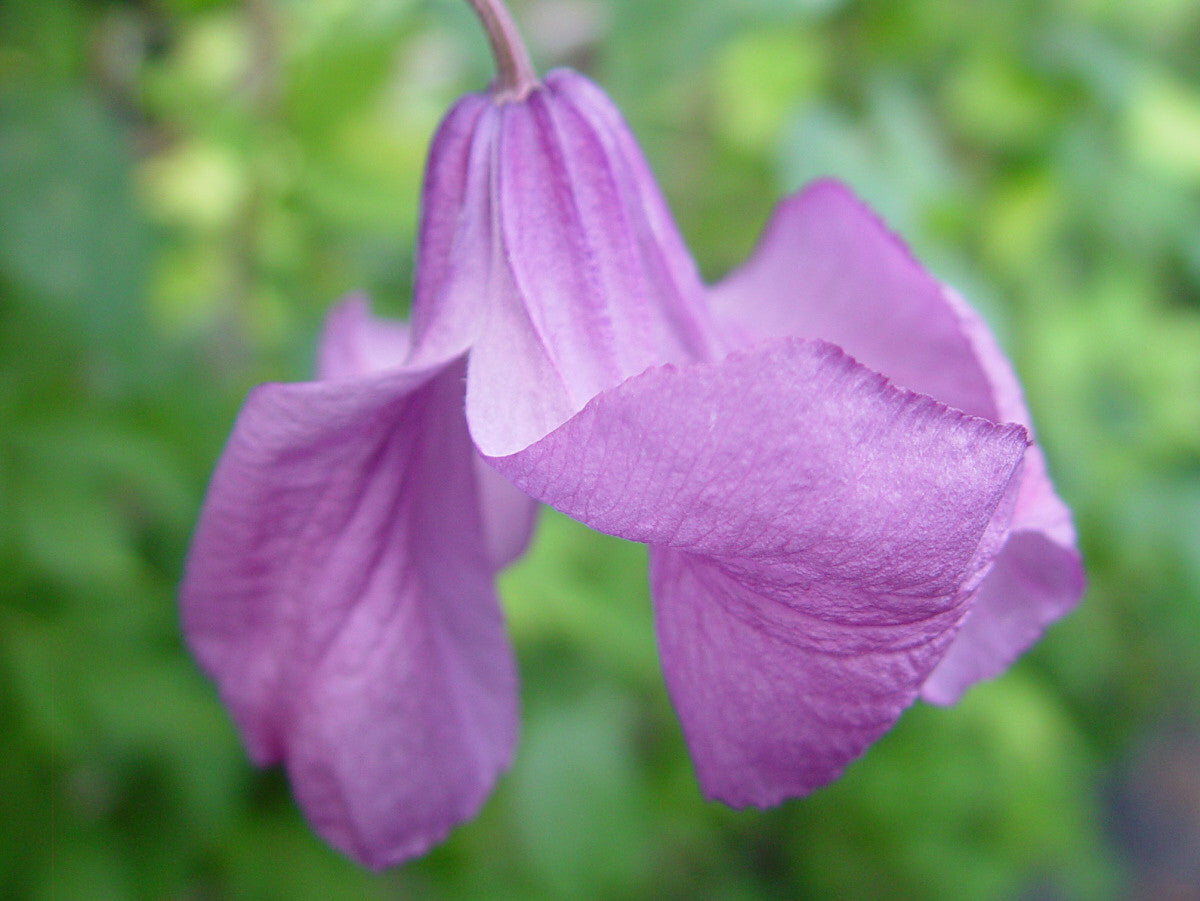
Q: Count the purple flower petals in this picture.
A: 4